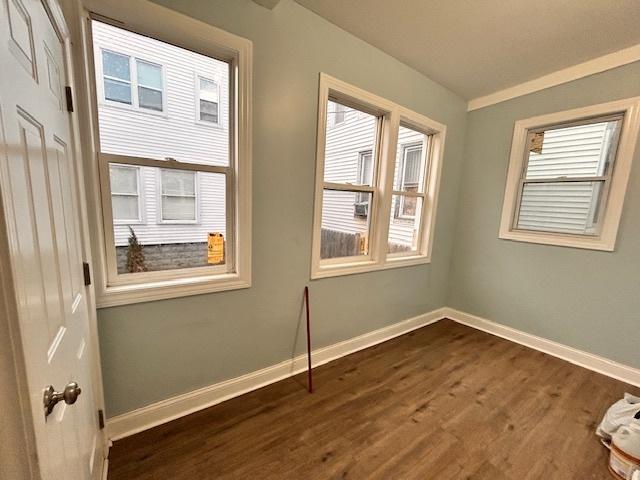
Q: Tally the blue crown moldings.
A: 0